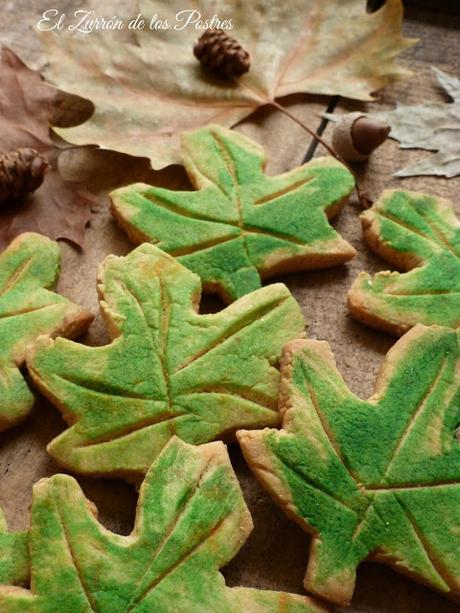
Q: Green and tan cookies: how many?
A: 7